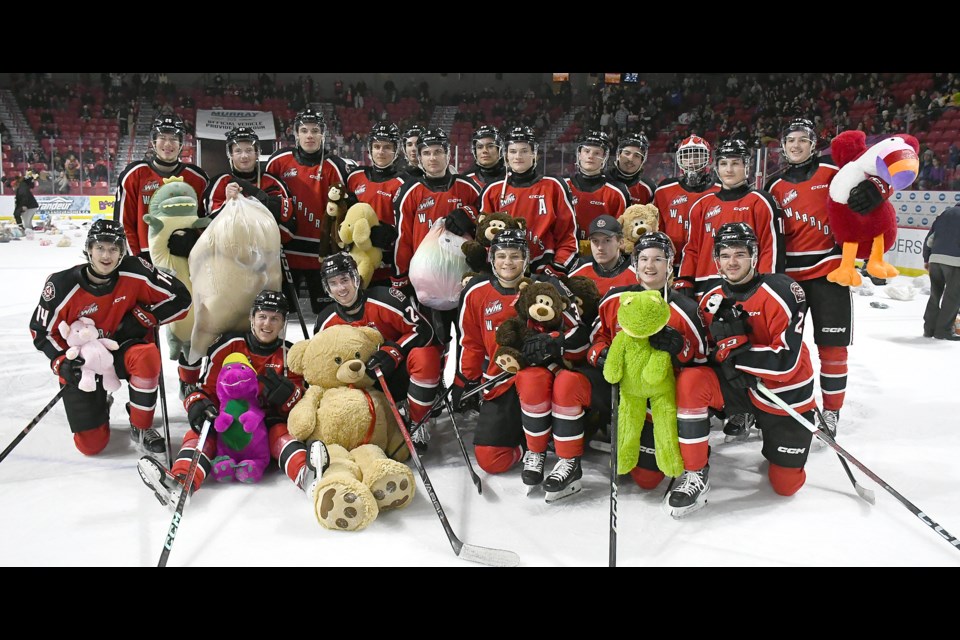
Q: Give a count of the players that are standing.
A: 13